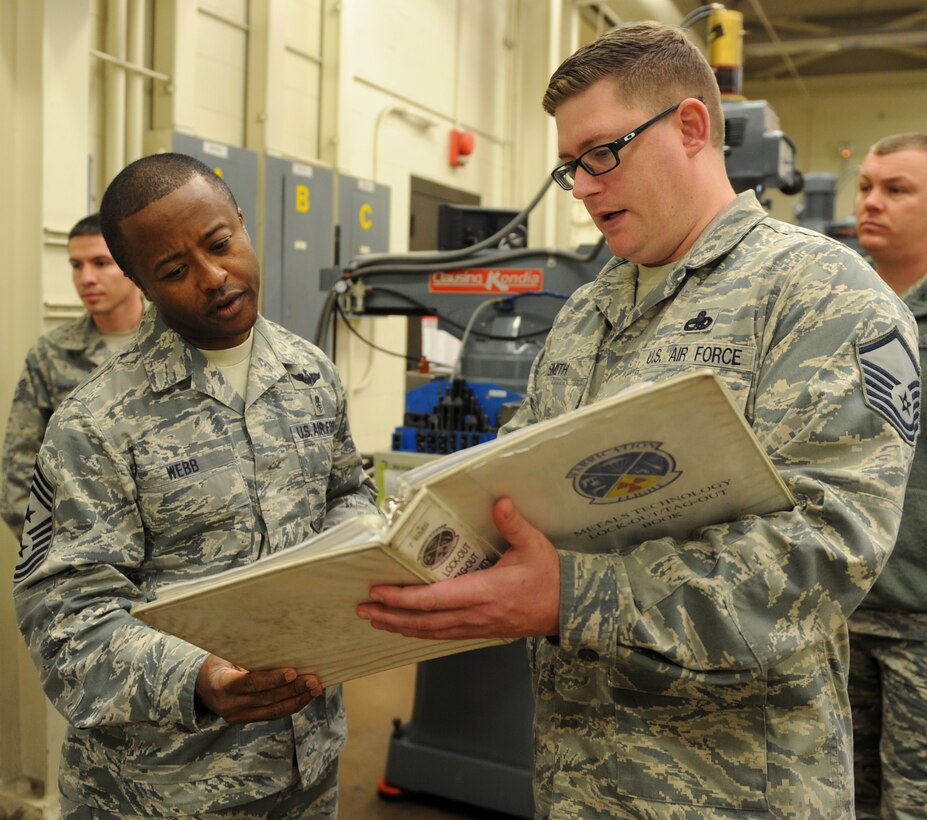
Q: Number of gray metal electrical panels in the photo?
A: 3